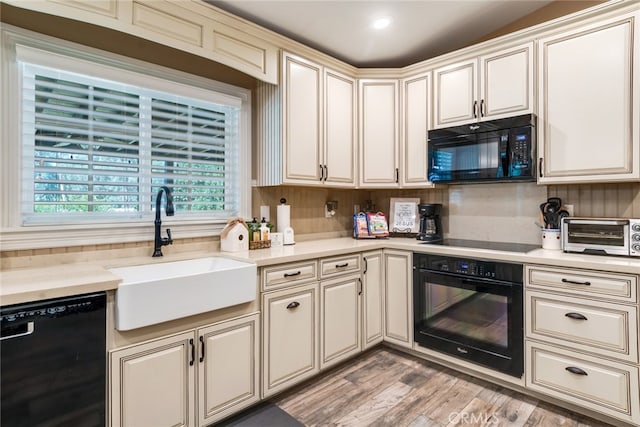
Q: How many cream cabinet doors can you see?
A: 13